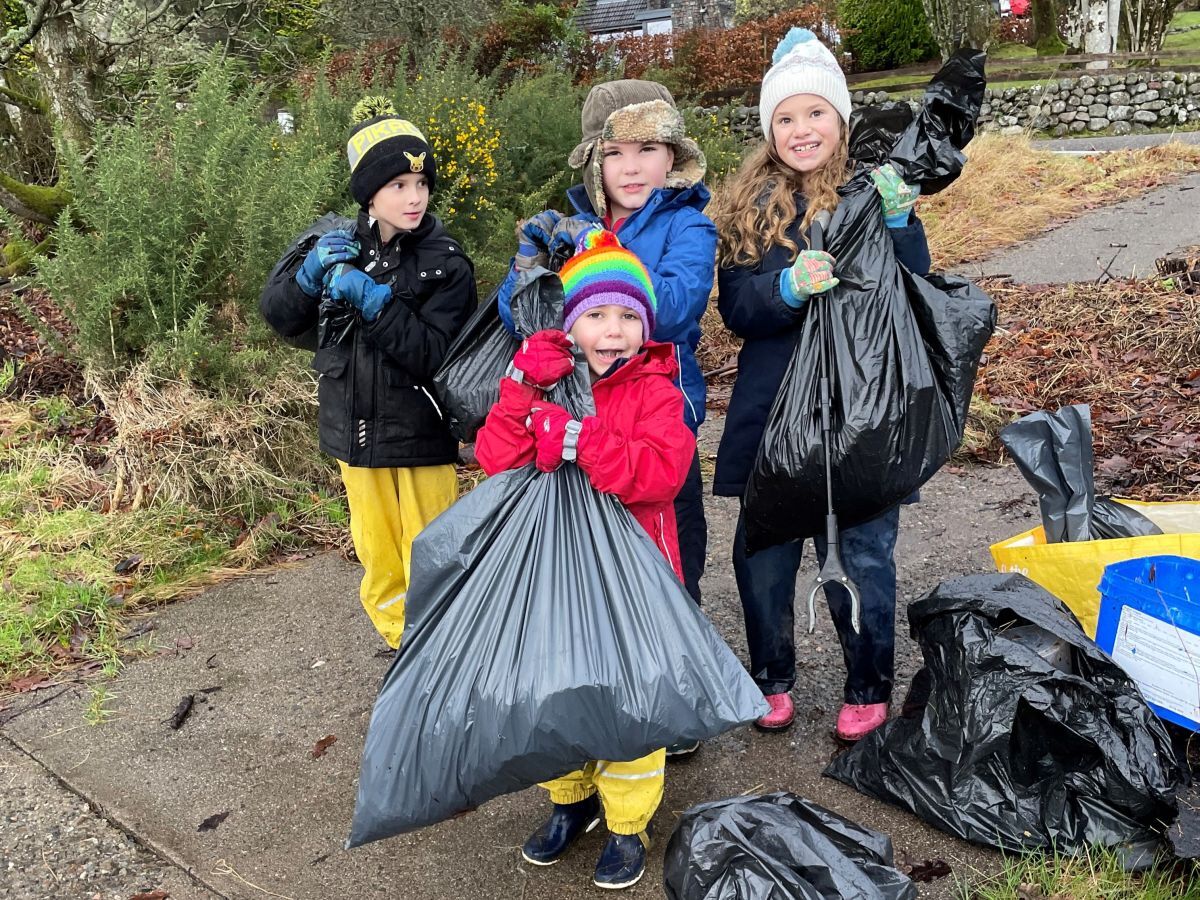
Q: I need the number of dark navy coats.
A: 1